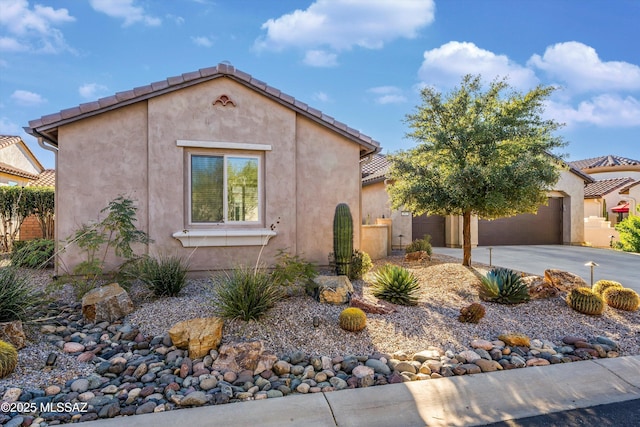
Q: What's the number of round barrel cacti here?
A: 6